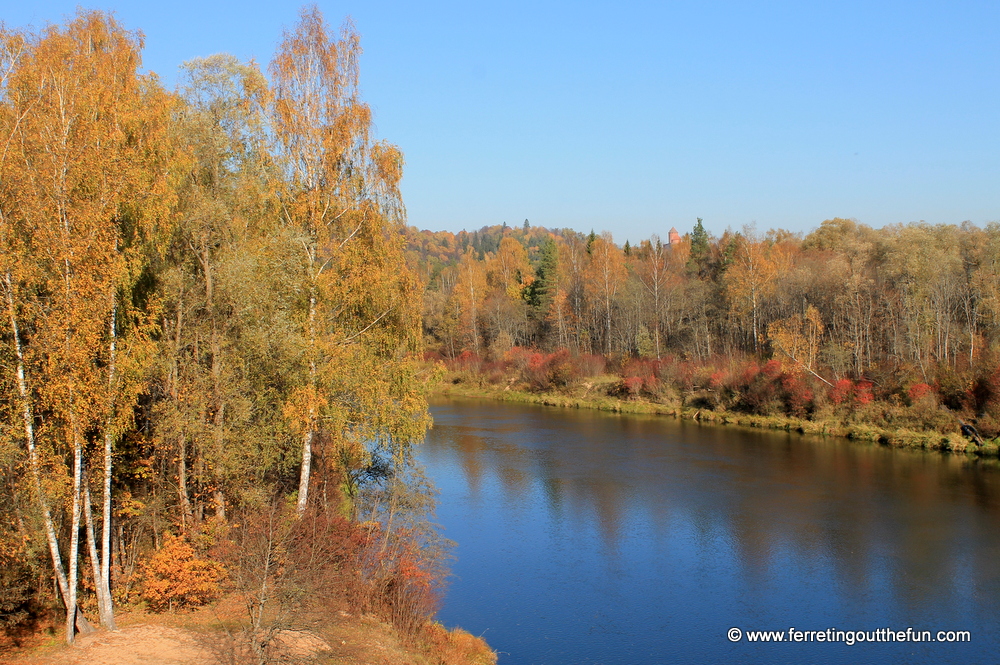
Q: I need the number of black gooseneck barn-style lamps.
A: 0